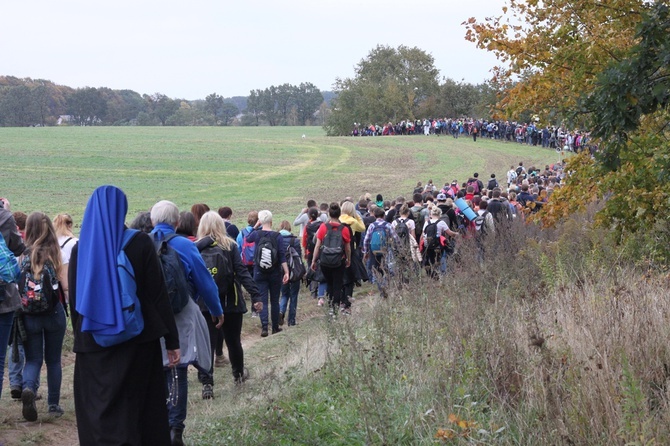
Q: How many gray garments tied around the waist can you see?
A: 1